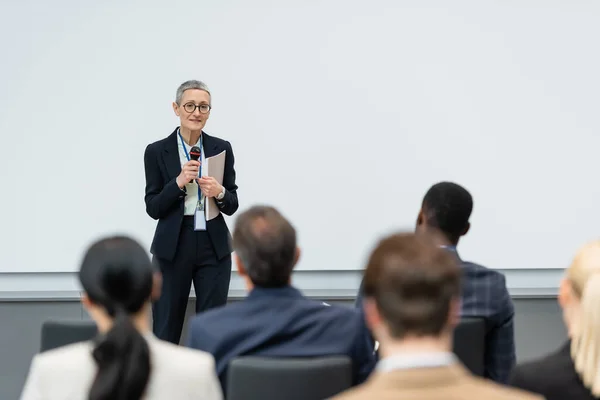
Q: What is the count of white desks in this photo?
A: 0